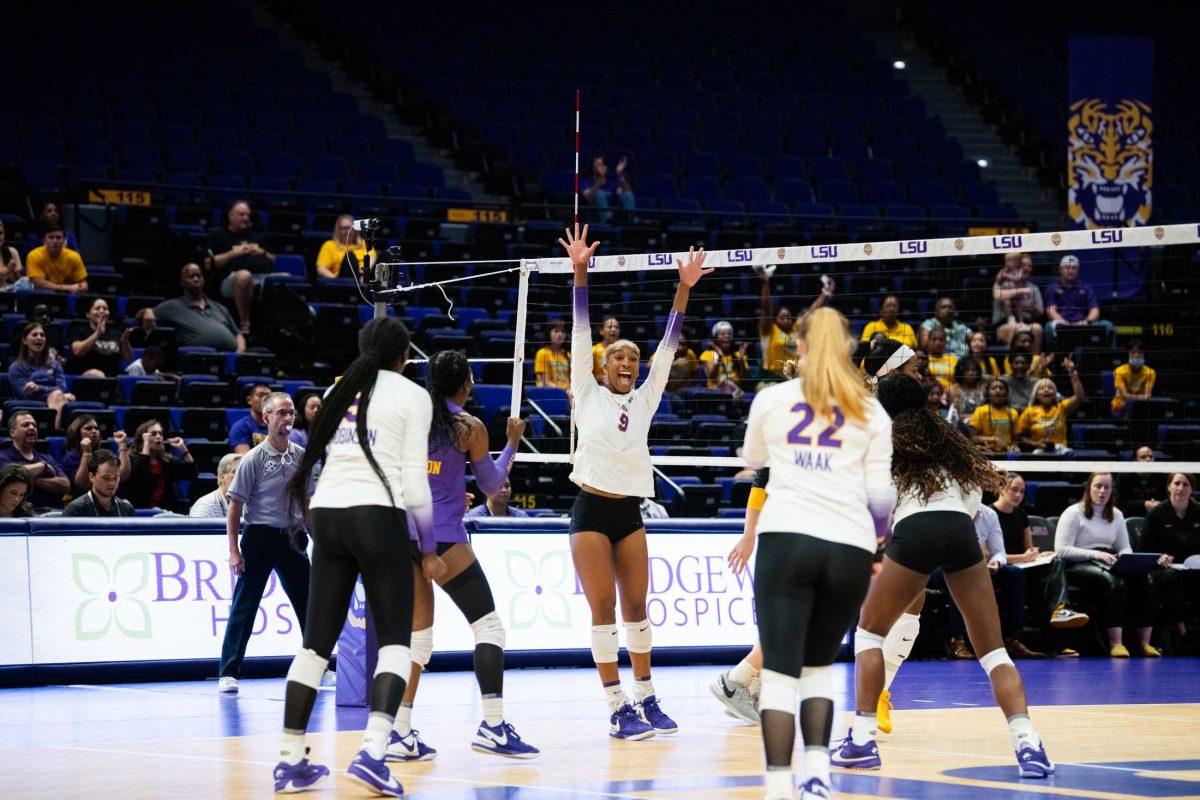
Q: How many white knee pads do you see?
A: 11